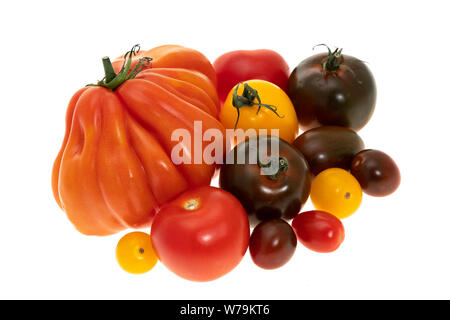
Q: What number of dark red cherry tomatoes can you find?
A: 2